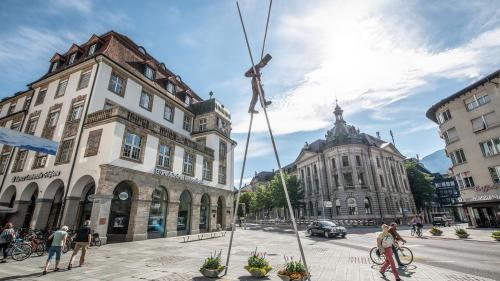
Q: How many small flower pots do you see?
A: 6